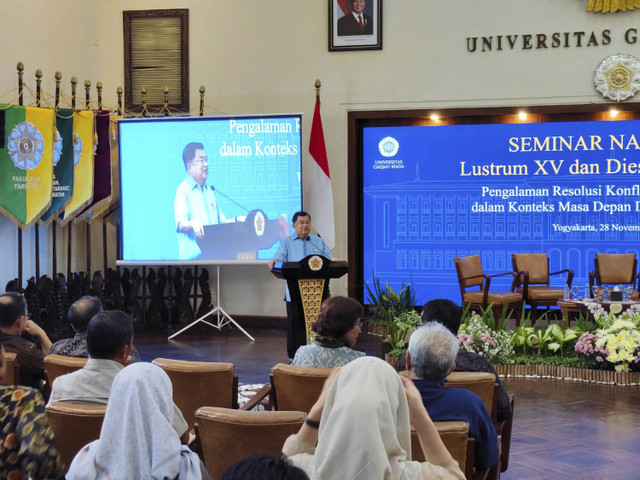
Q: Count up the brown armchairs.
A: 11